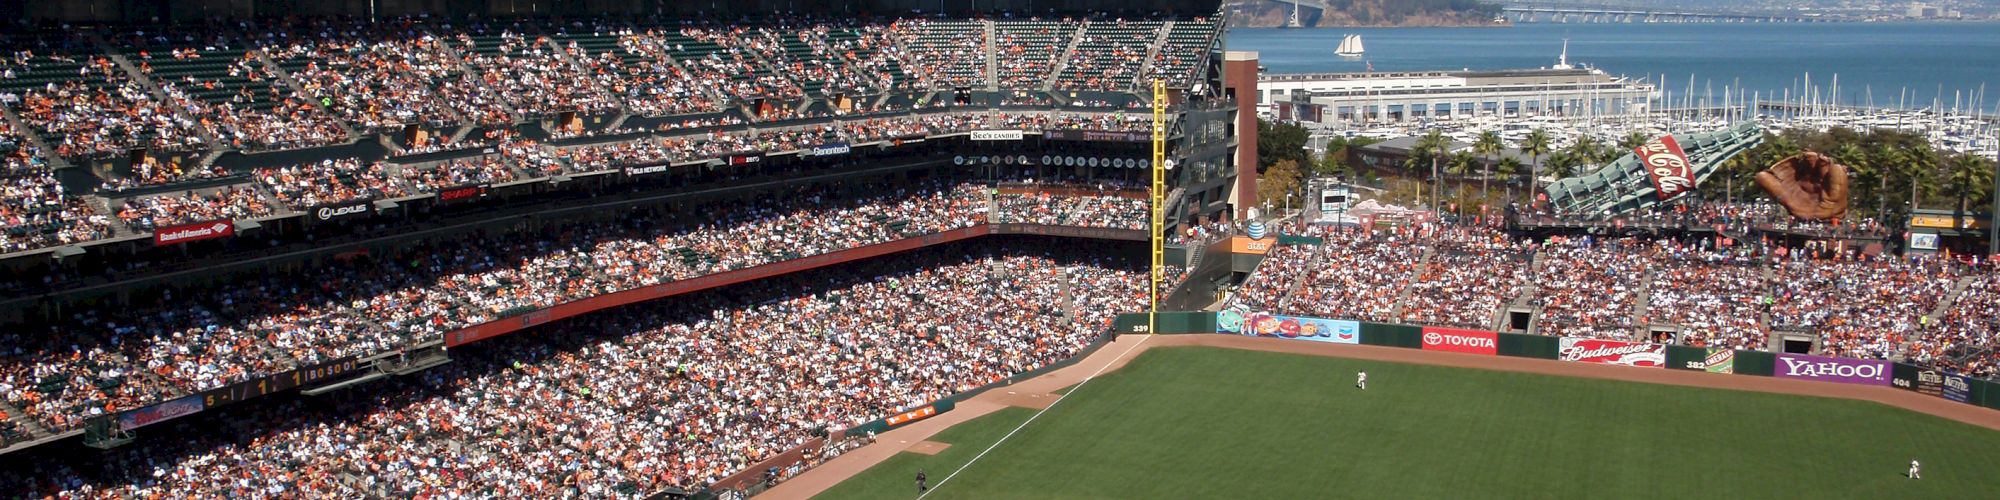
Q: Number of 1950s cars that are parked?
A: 0